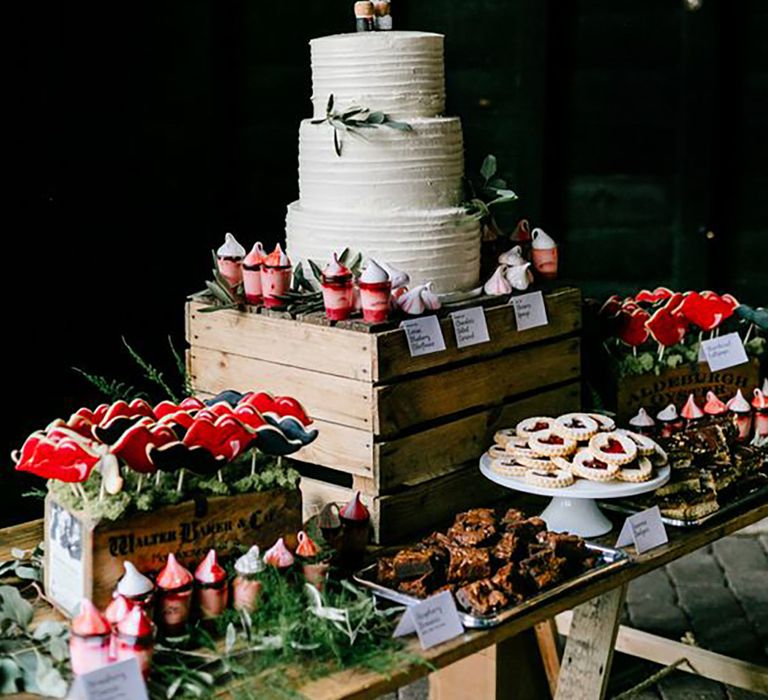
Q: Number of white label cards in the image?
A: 7